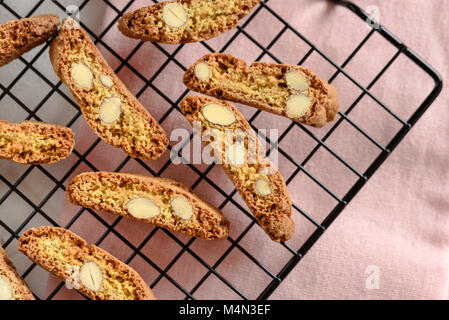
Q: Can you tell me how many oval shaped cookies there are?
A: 9